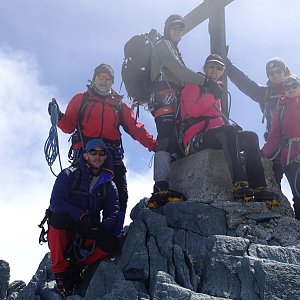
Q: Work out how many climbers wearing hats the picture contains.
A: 6